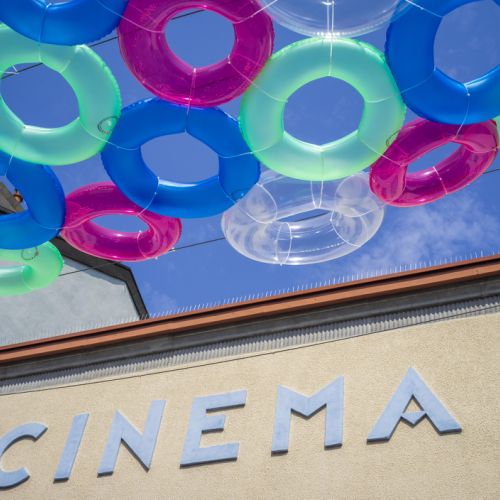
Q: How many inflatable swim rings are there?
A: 12